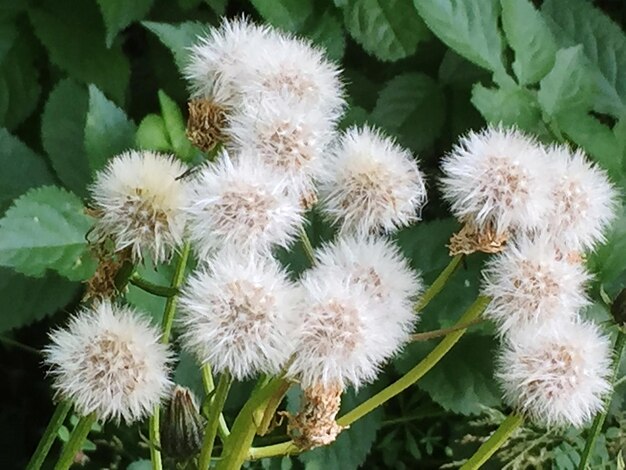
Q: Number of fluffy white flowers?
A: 14